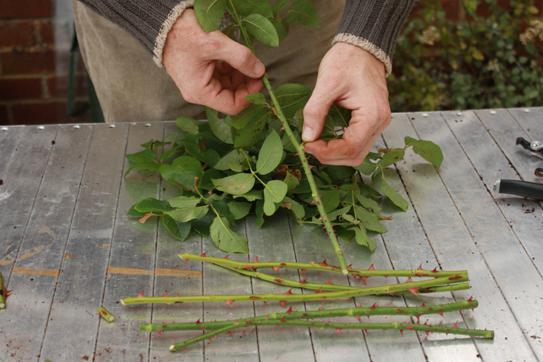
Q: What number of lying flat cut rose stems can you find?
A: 5